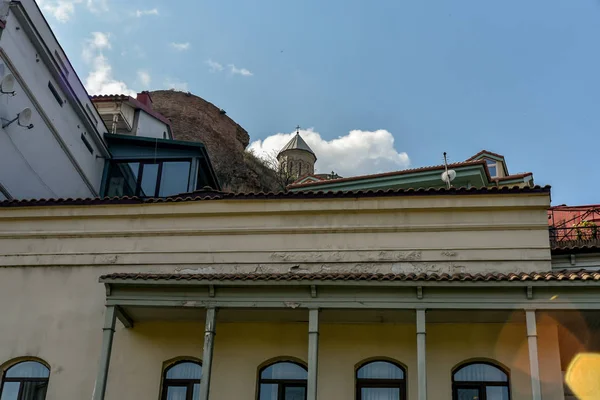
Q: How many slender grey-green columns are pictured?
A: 5